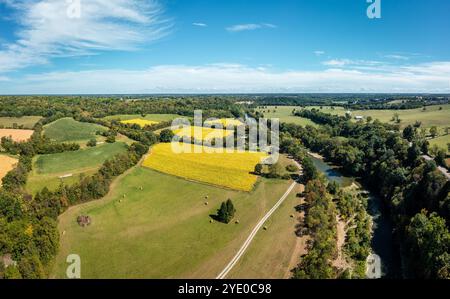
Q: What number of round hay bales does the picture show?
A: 10